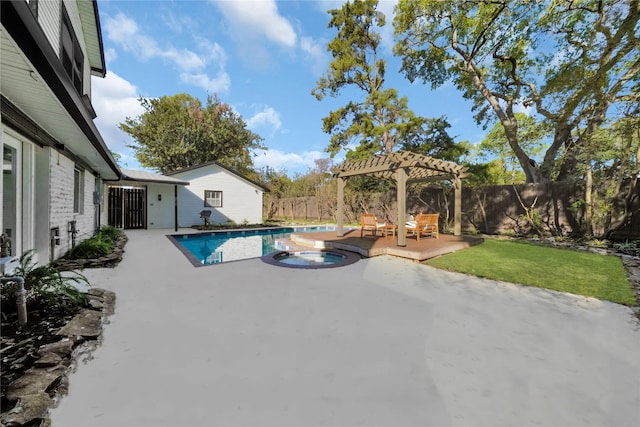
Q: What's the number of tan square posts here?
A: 3